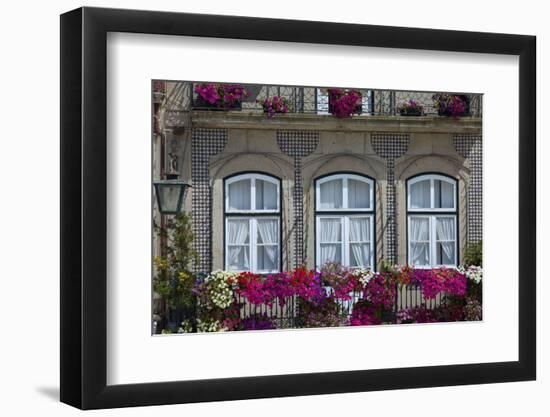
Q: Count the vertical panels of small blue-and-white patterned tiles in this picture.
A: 4